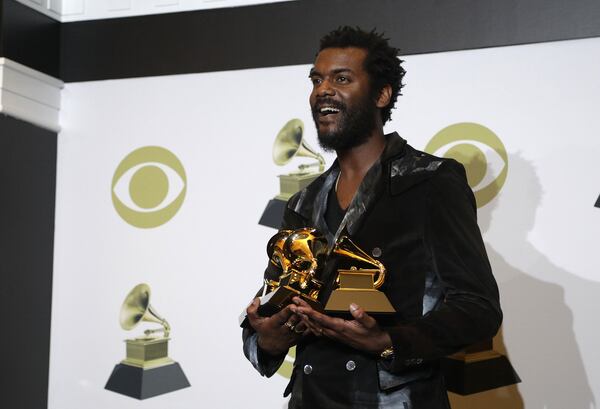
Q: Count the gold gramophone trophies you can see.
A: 3